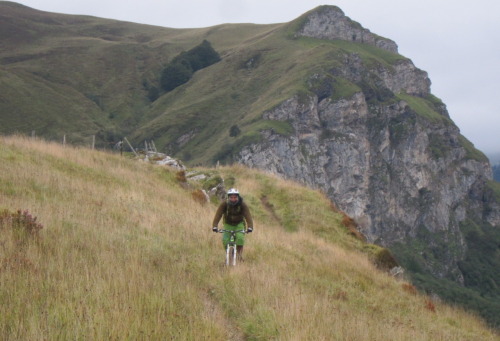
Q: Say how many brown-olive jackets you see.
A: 1